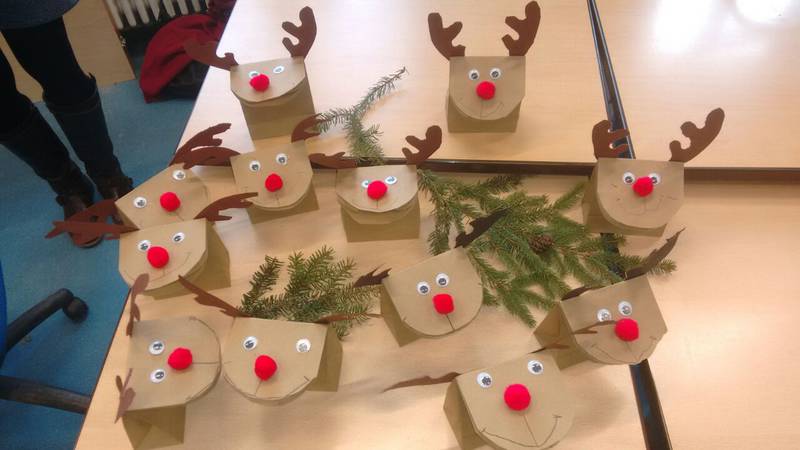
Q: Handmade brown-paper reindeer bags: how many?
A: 12